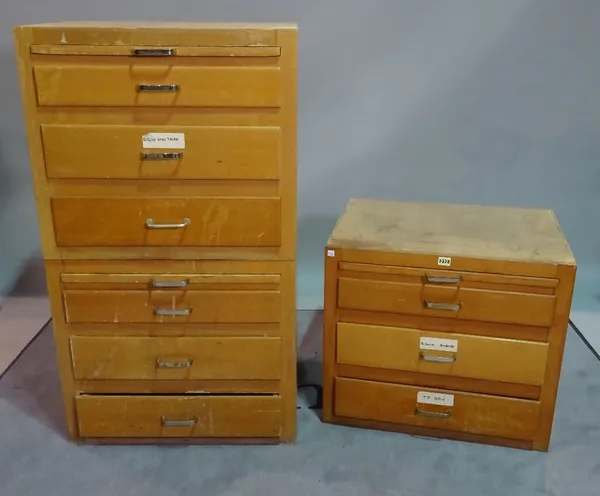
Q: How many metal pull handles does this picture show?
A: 12